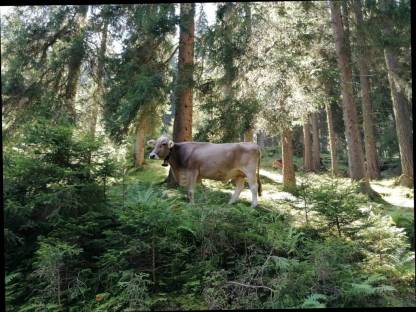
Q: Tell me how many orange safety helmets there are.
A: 0